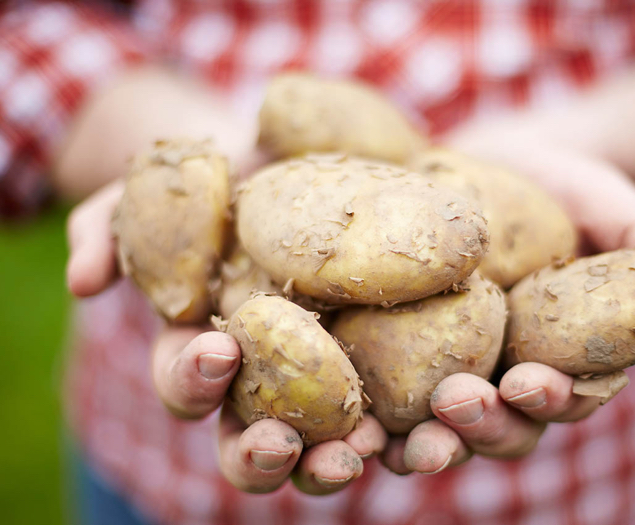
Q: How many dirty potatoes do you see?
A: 8